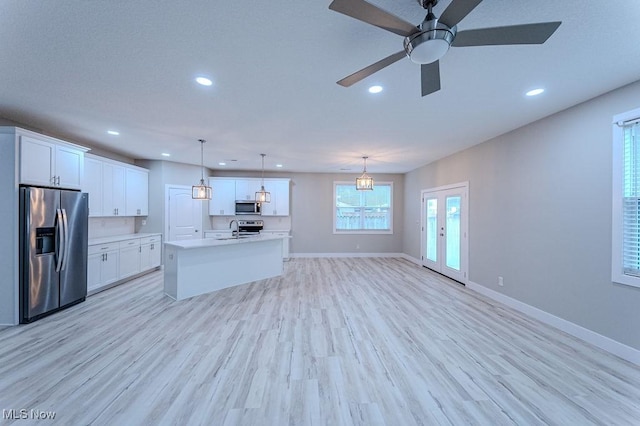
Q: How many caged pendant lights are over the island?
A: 2